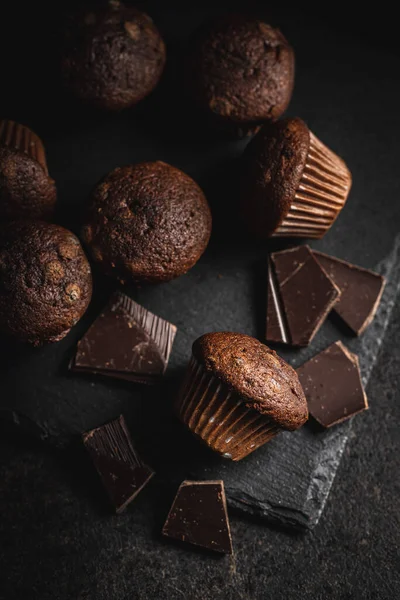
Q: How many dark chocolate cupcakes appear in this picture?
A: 7